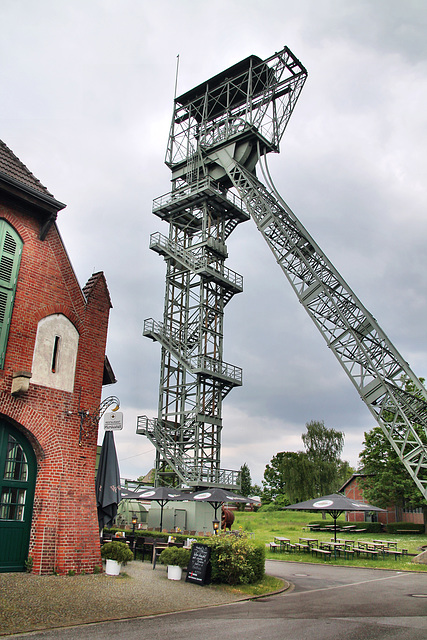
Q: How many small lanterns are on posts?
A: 2